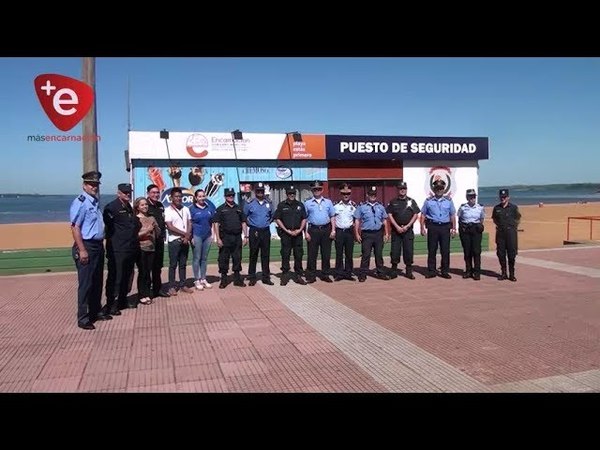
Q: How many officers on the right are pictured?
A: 10